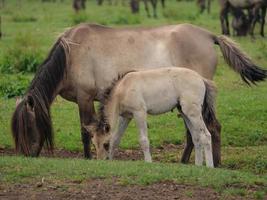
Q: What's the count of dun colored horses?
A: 2